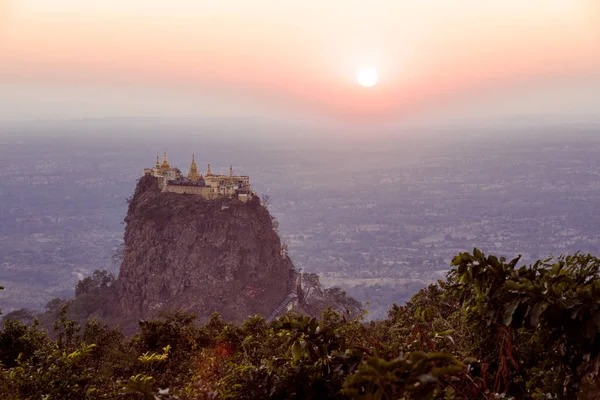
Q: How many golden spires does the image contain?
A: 5